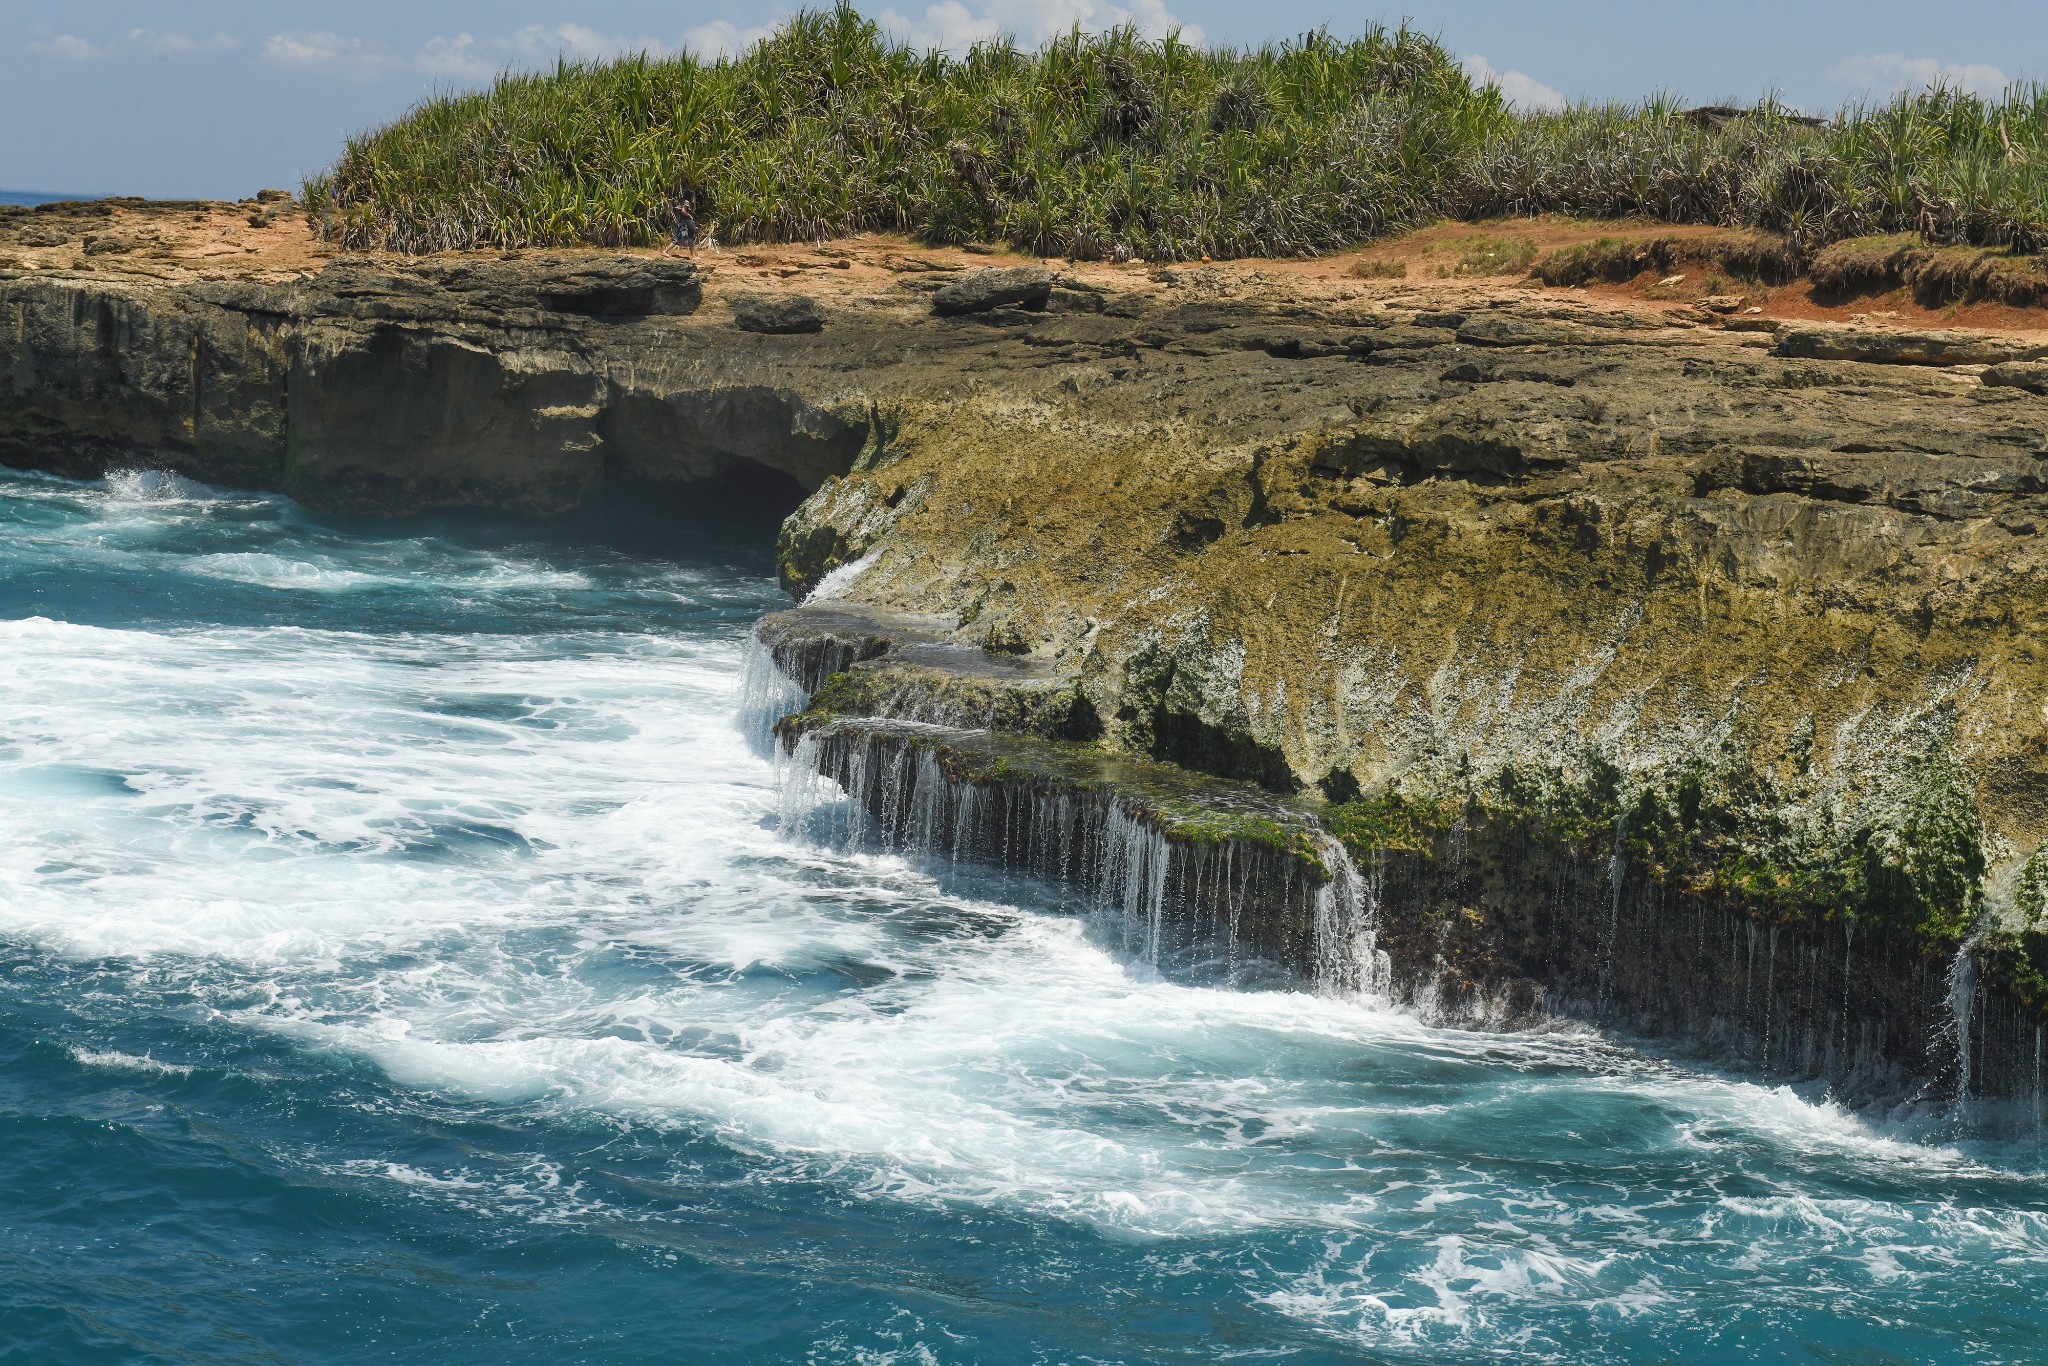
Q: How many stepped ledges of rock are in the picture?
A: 3